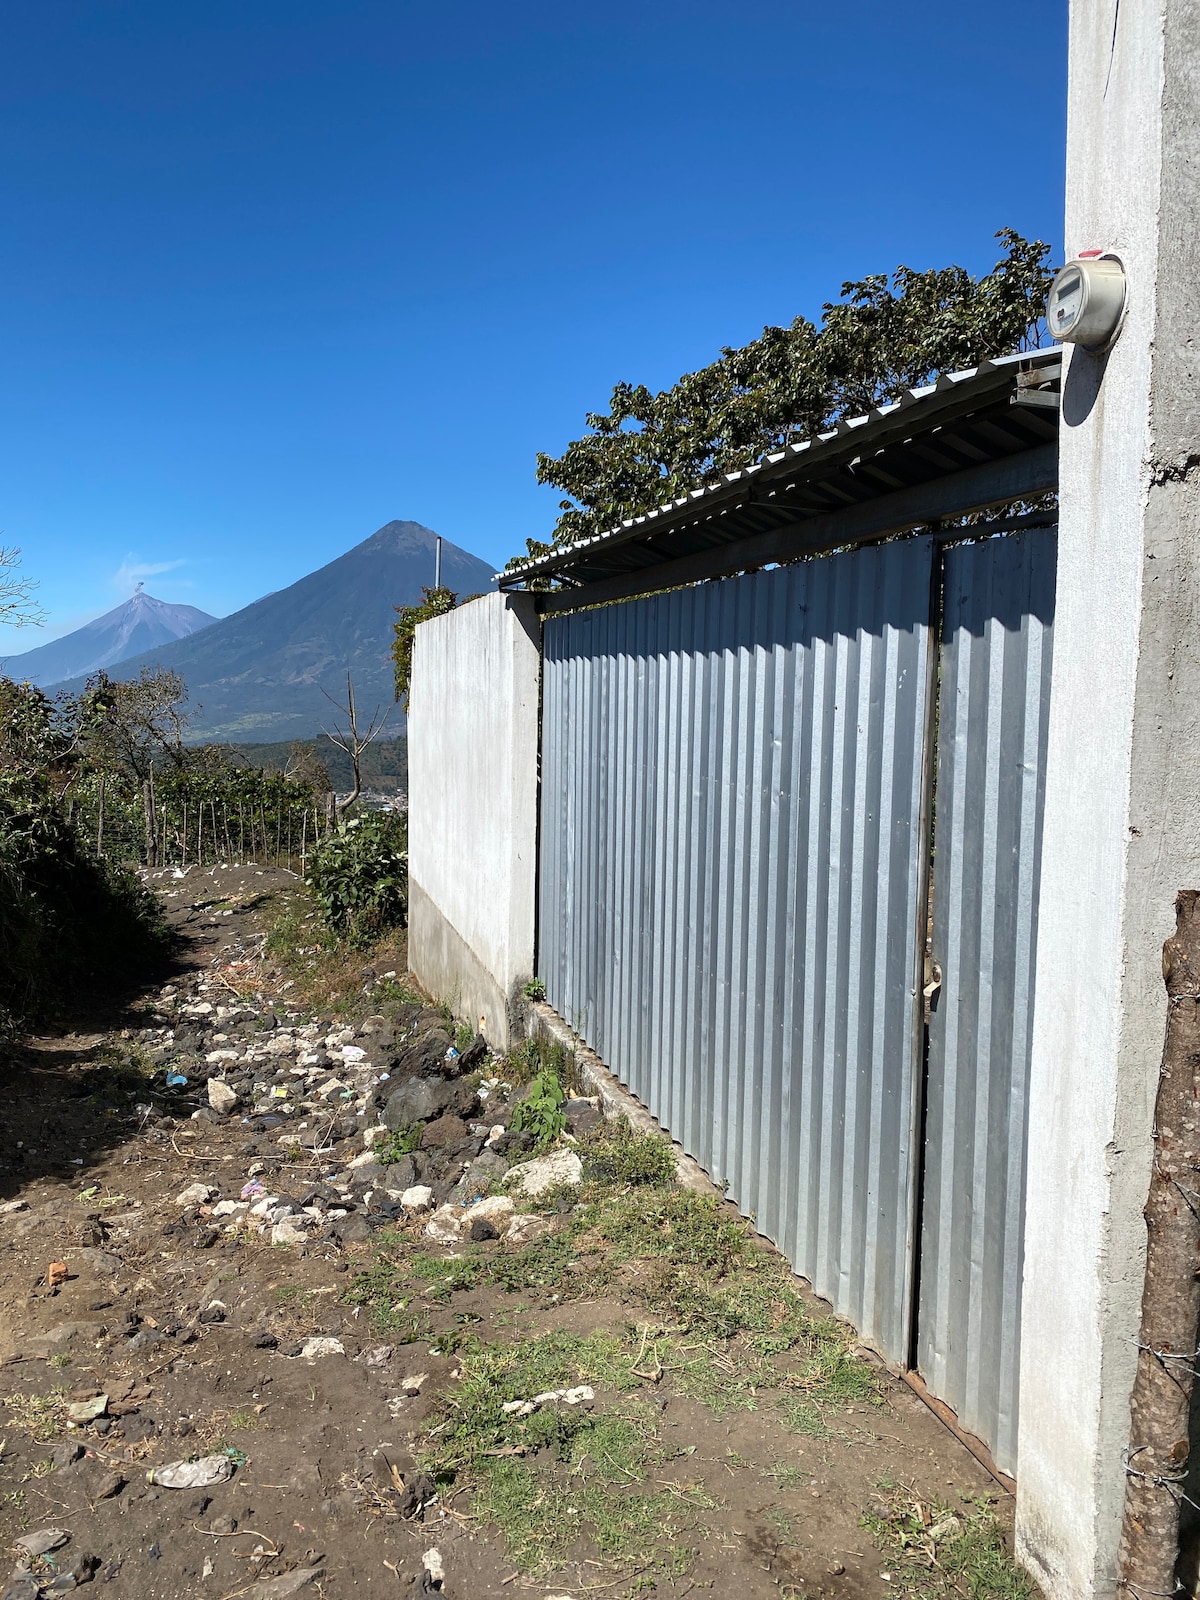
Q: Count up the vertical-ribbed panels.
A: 2